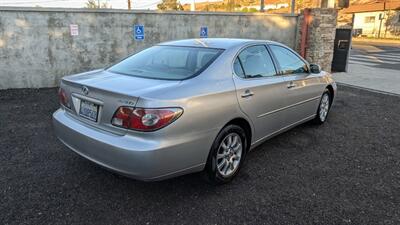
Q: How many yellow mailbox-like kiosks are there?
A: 0